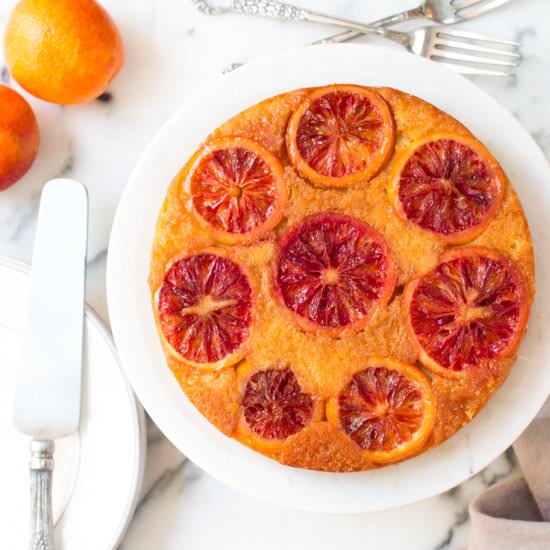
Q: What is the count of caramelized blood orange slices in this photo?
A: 8